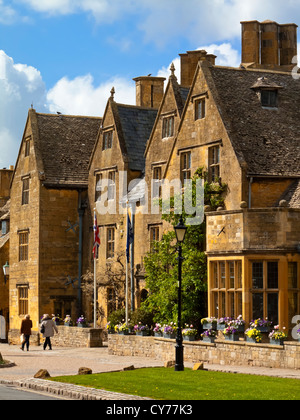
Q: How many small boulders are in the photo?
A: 5